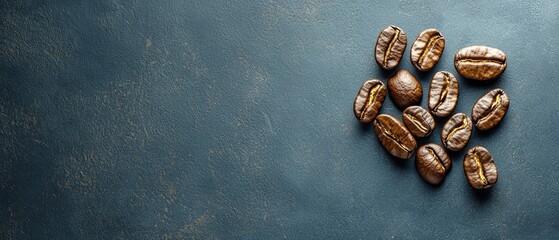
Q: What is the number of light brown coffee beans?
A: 12